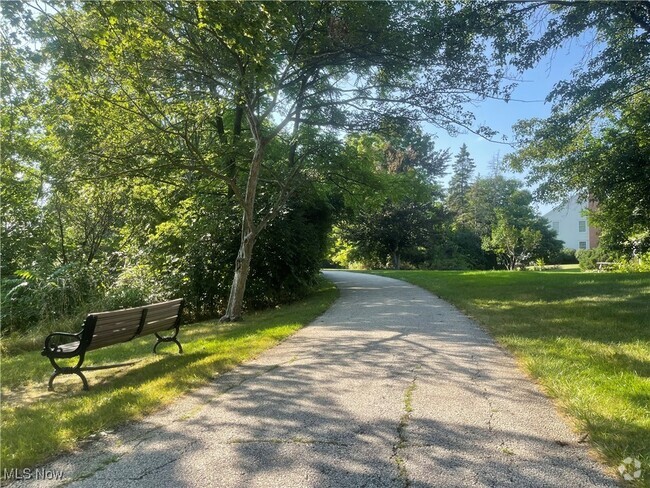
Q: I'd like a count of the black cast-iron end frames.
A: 2